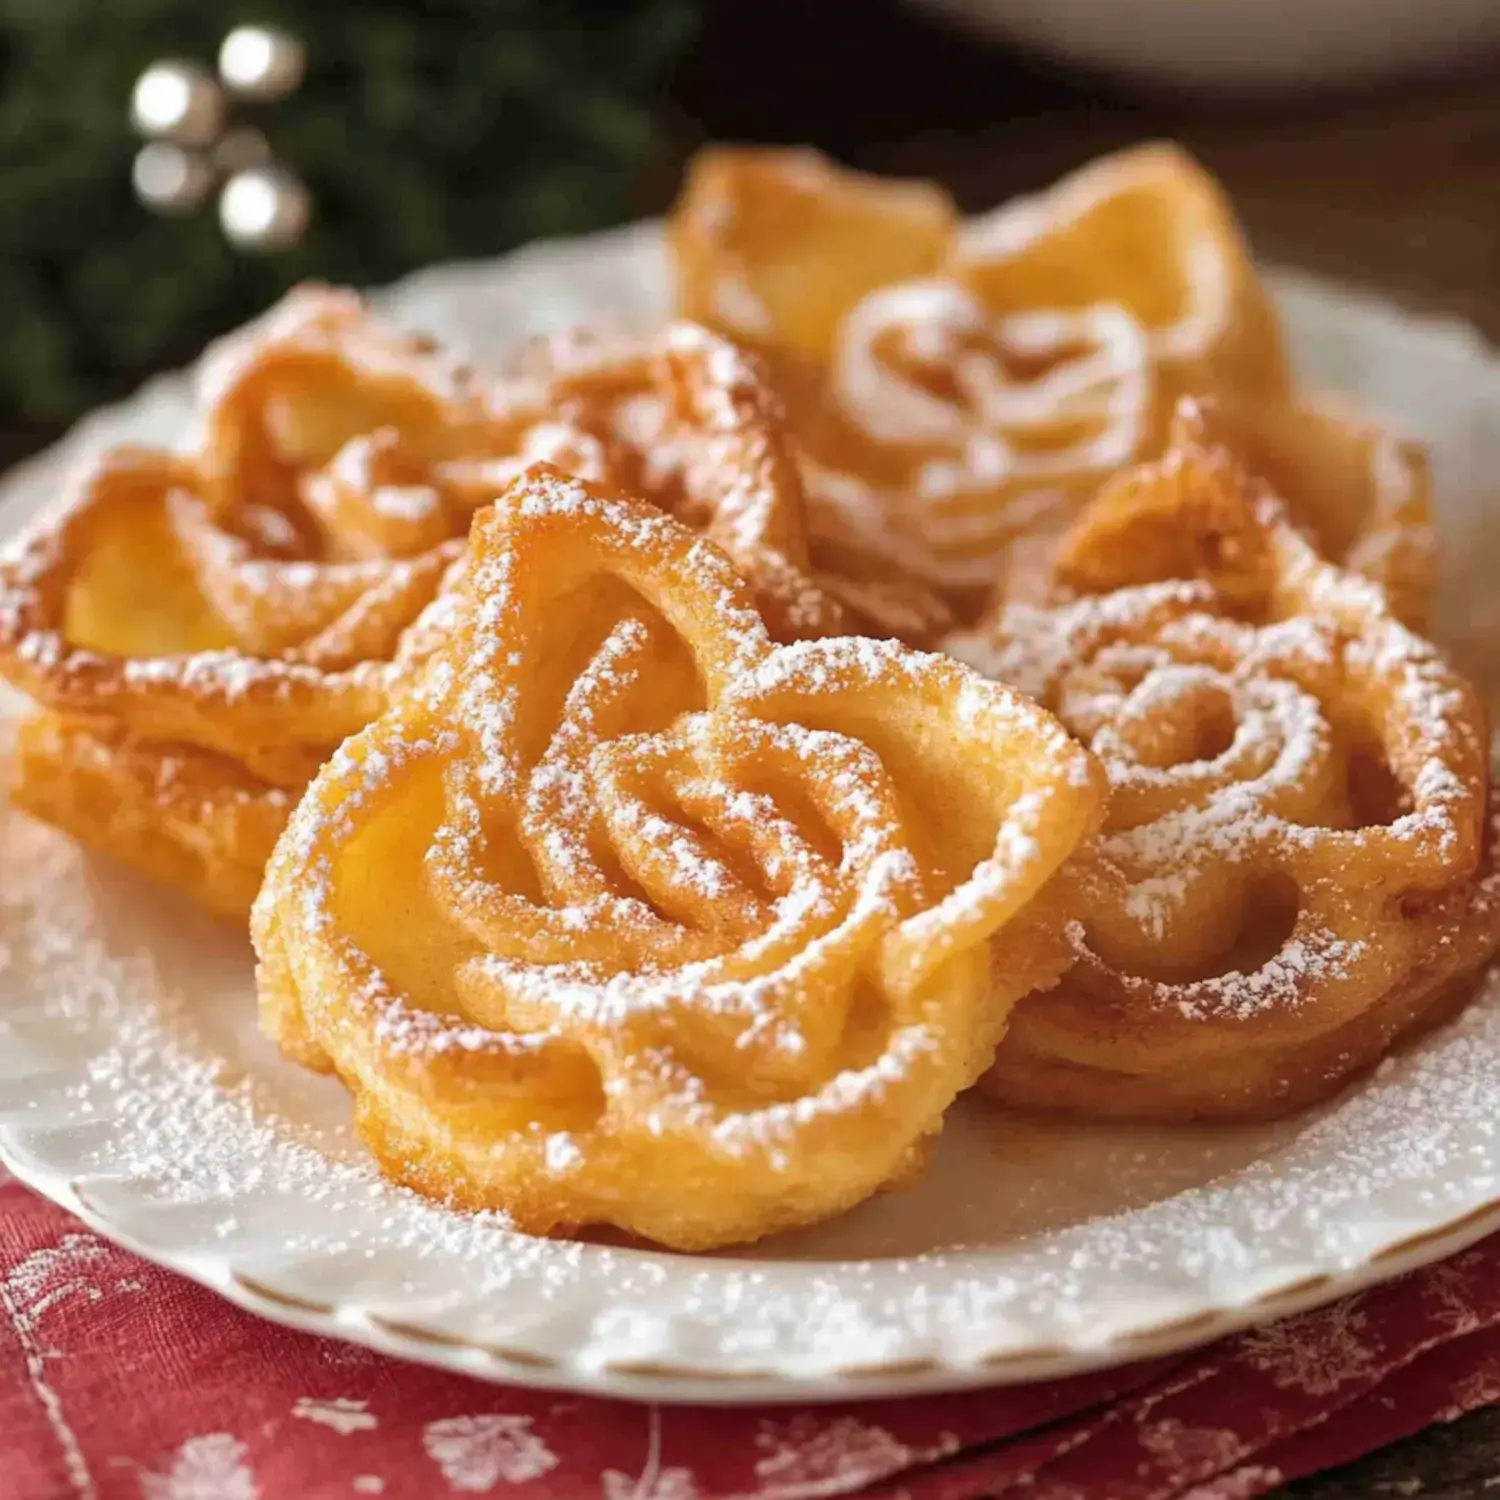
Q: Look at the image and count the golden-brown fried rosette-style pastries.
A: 4